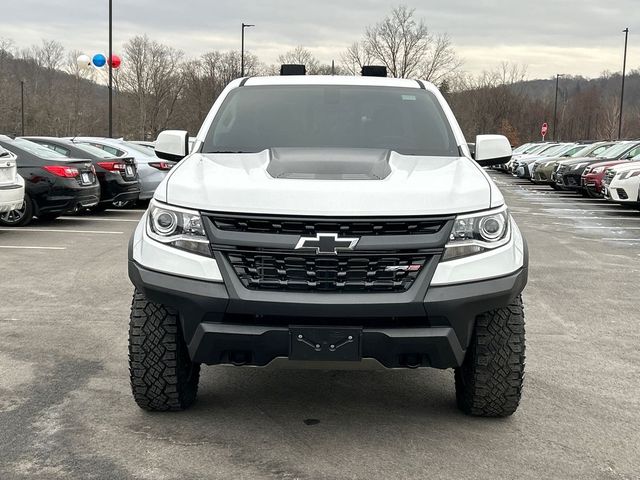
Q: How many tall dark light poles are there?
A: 5